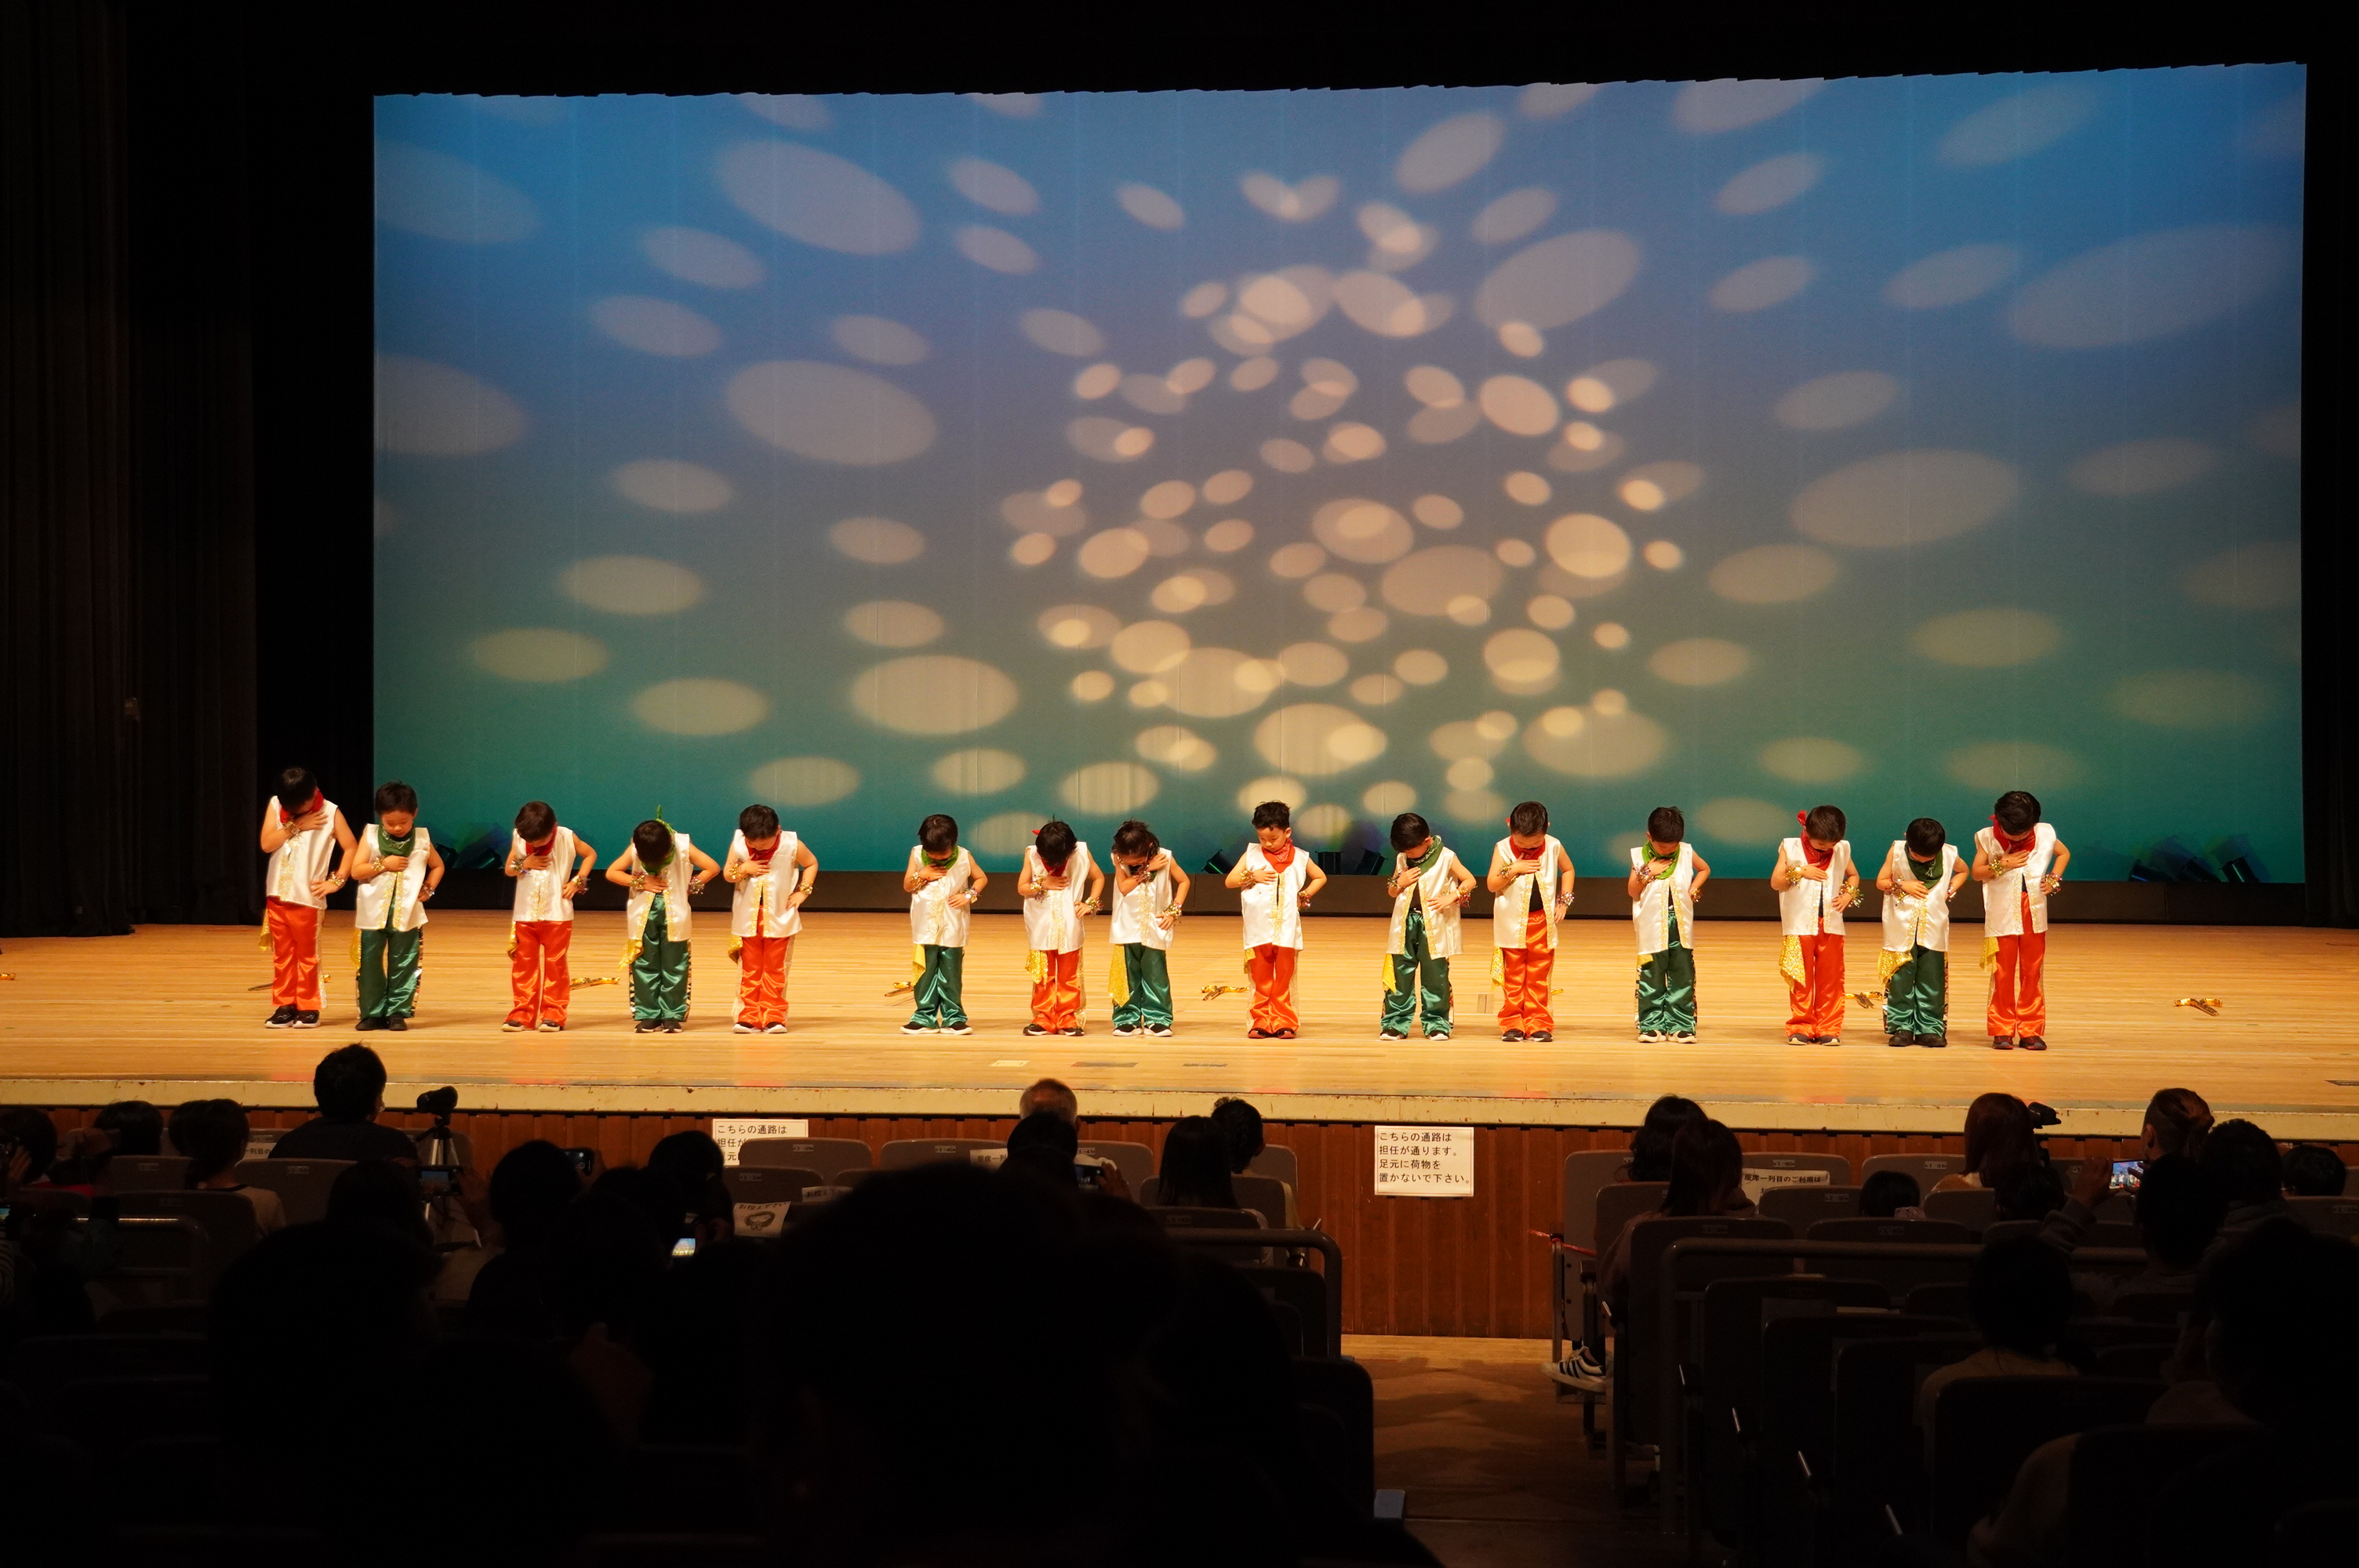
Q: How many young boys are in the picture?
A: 15